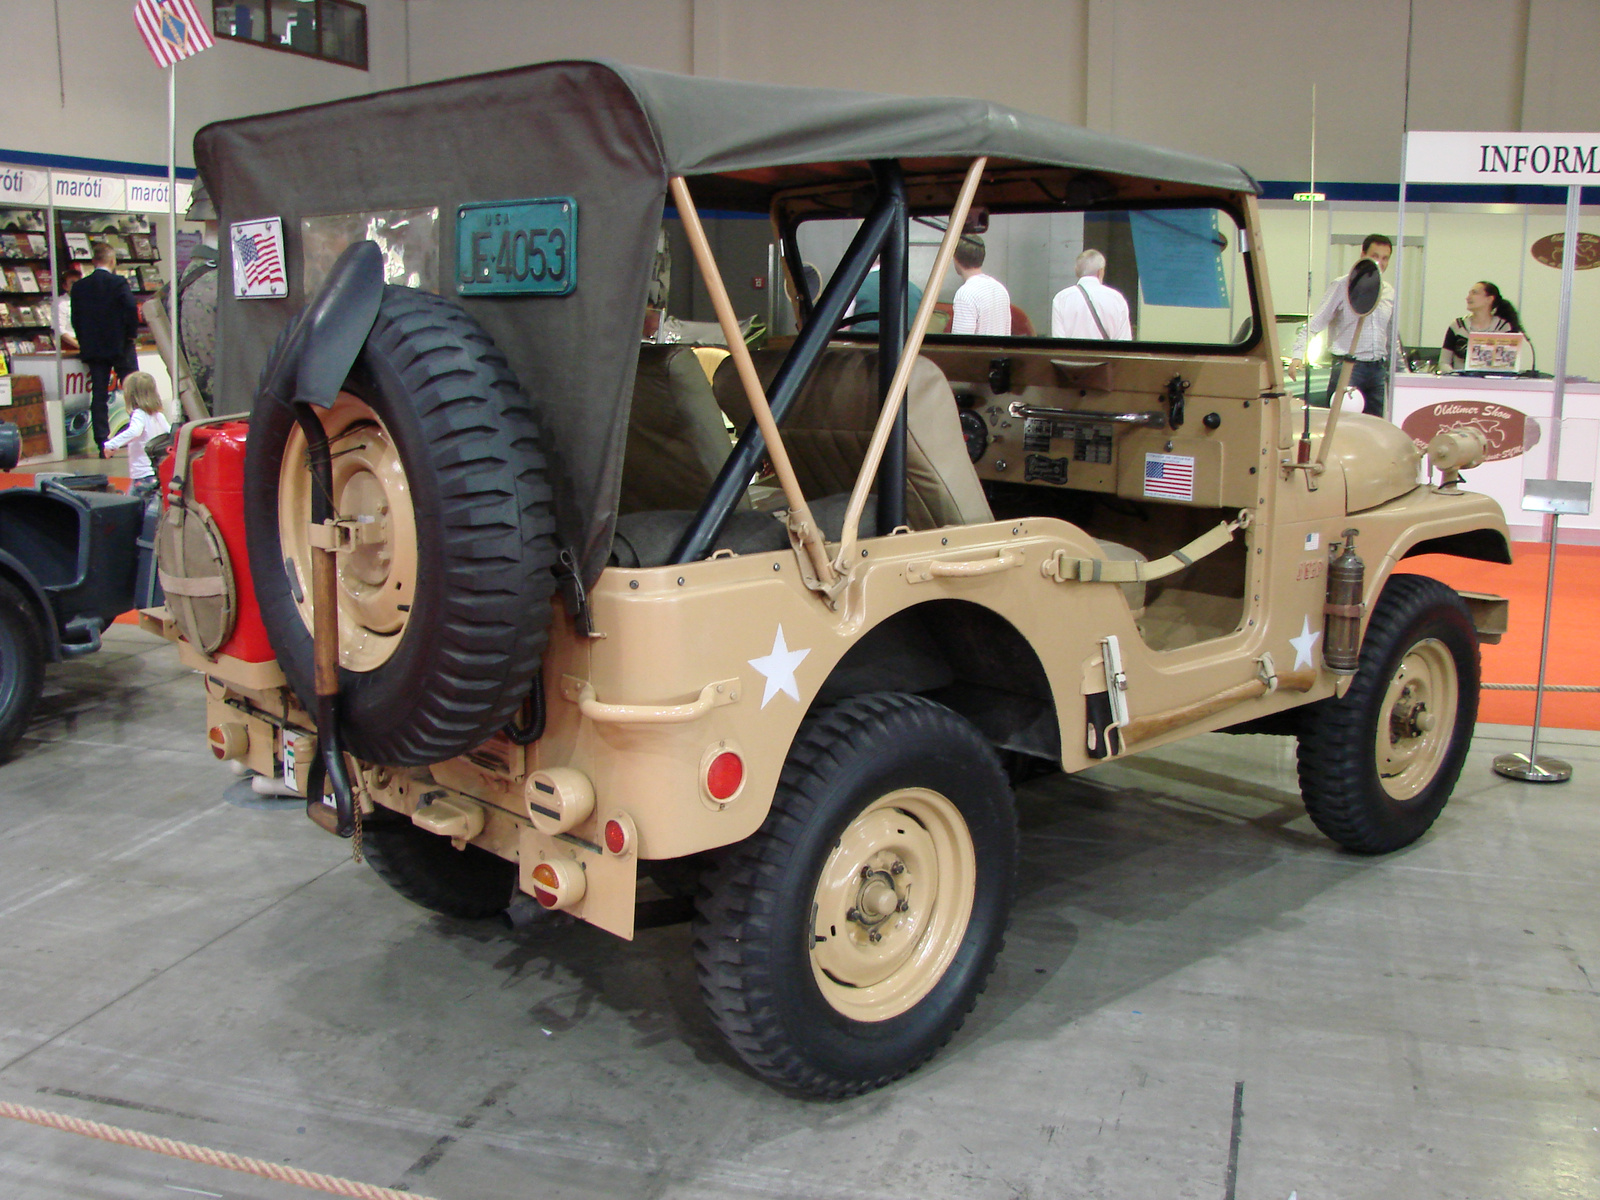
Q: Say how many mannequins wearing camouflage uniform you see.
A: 1